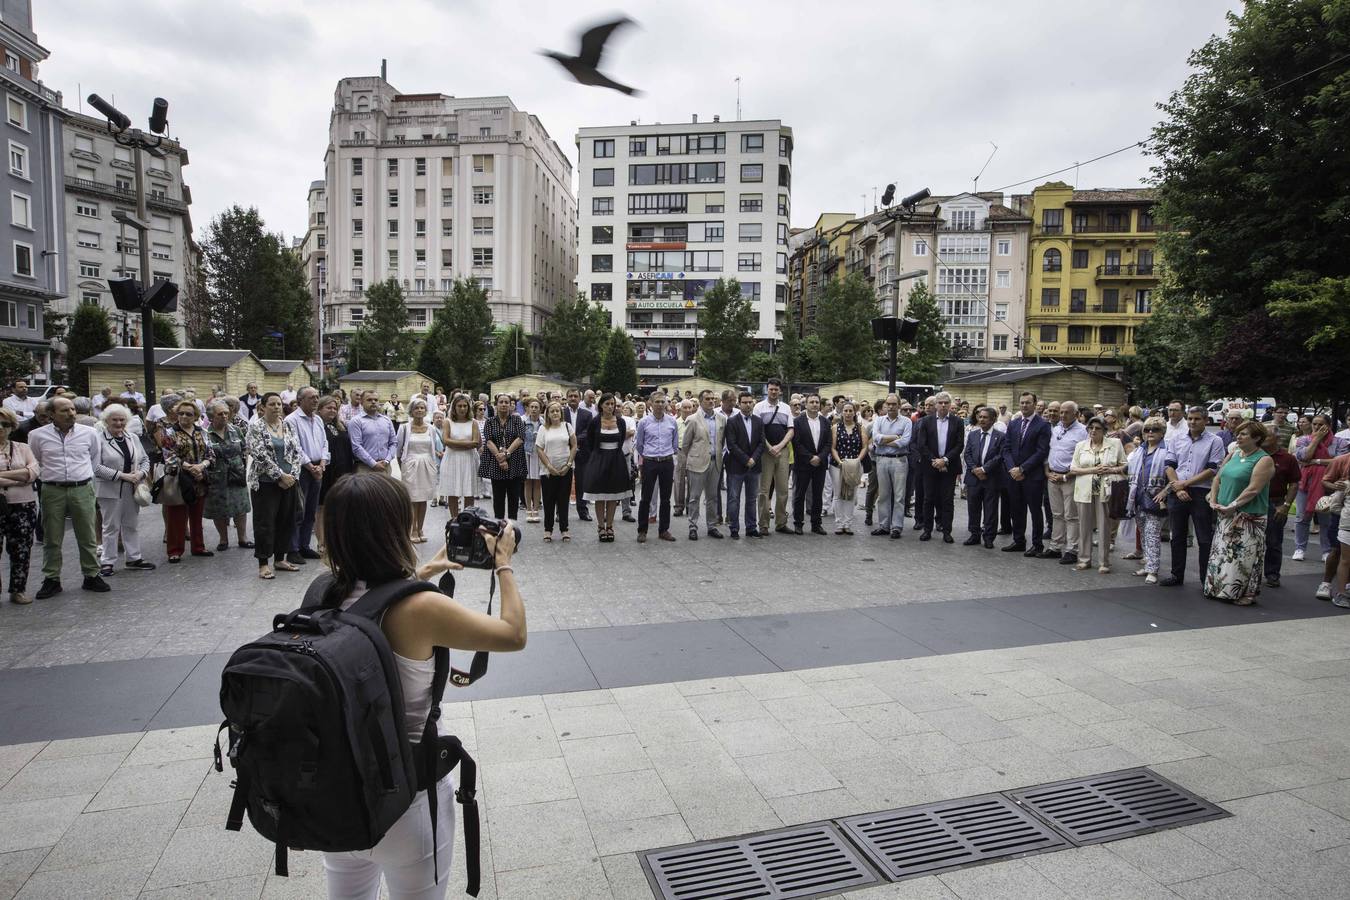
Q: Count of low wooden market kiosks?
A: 7